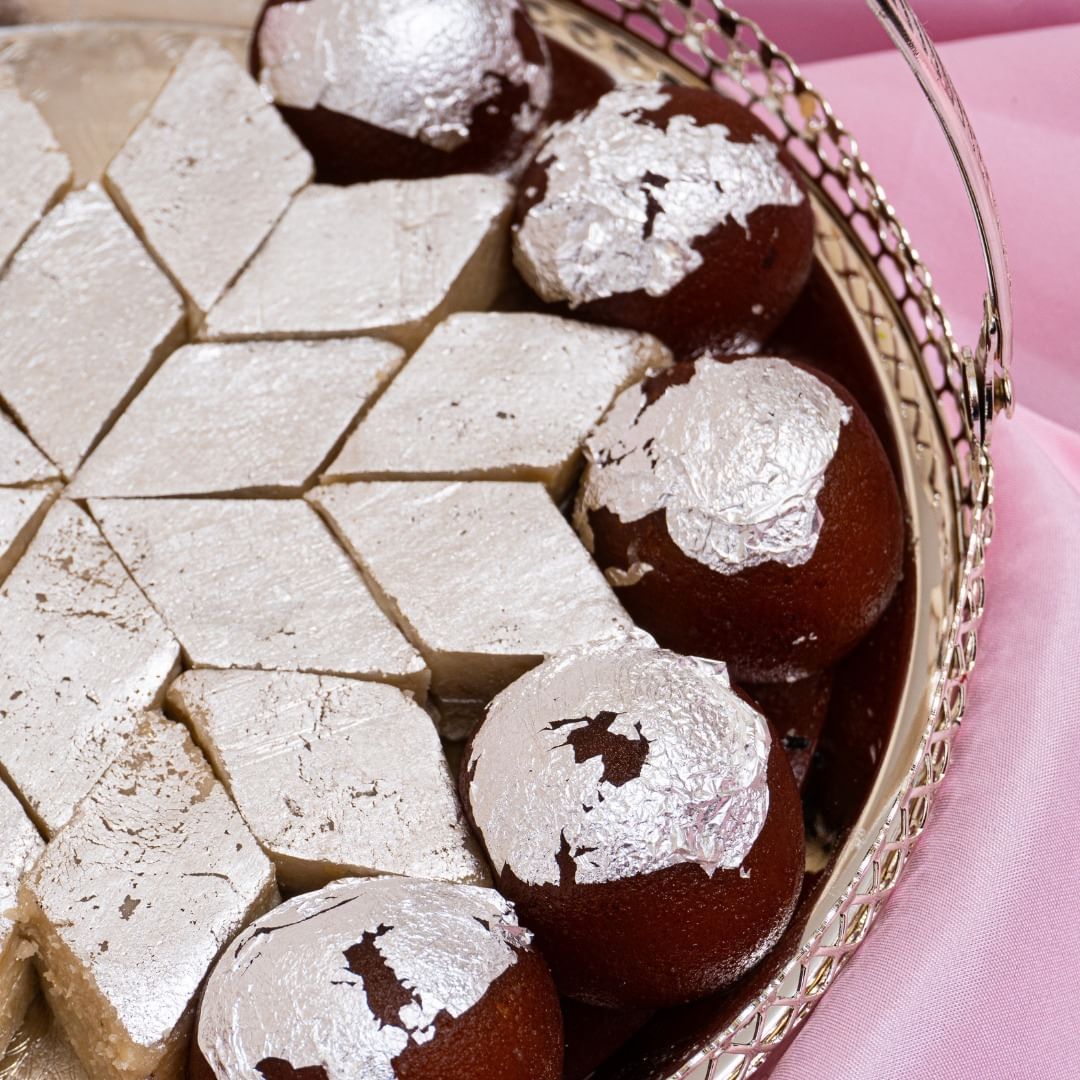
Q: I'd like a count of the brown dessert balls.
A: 5